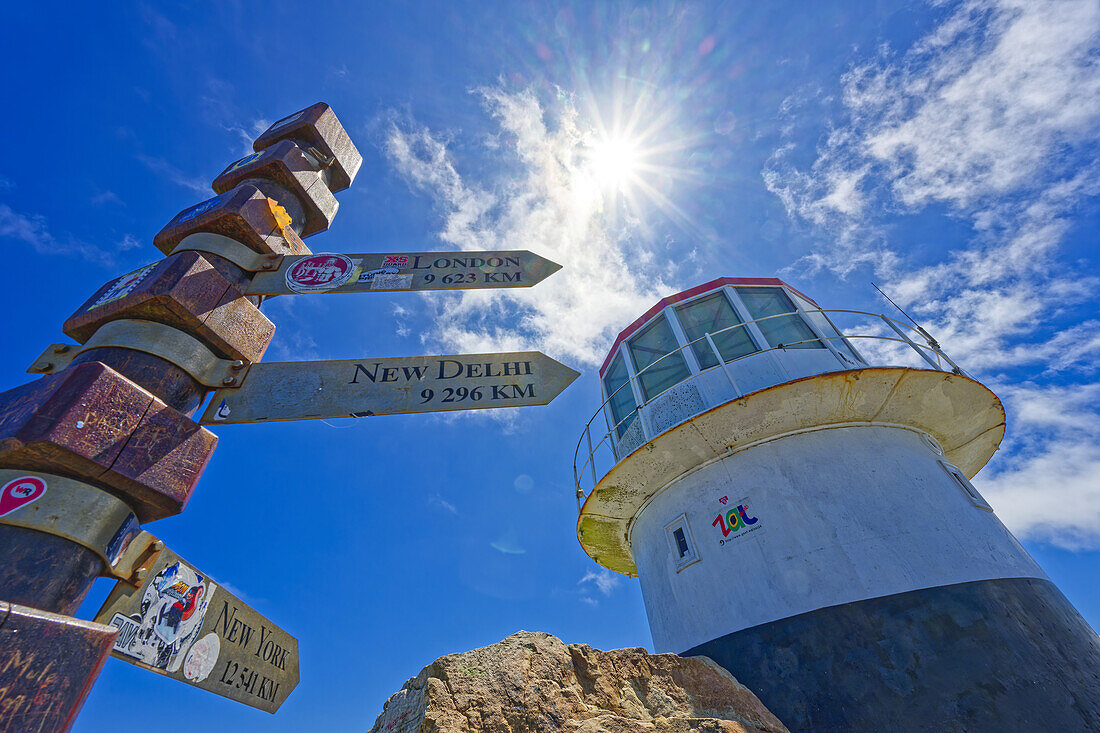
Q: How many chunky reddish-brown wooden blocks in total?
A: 6